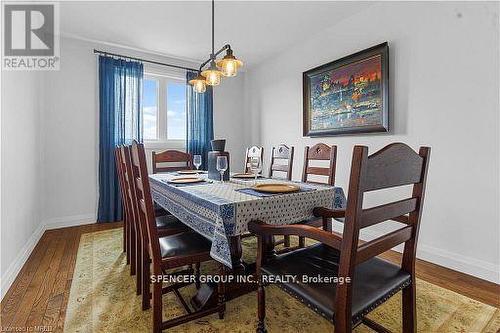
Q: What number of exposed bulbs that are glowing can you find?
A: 3